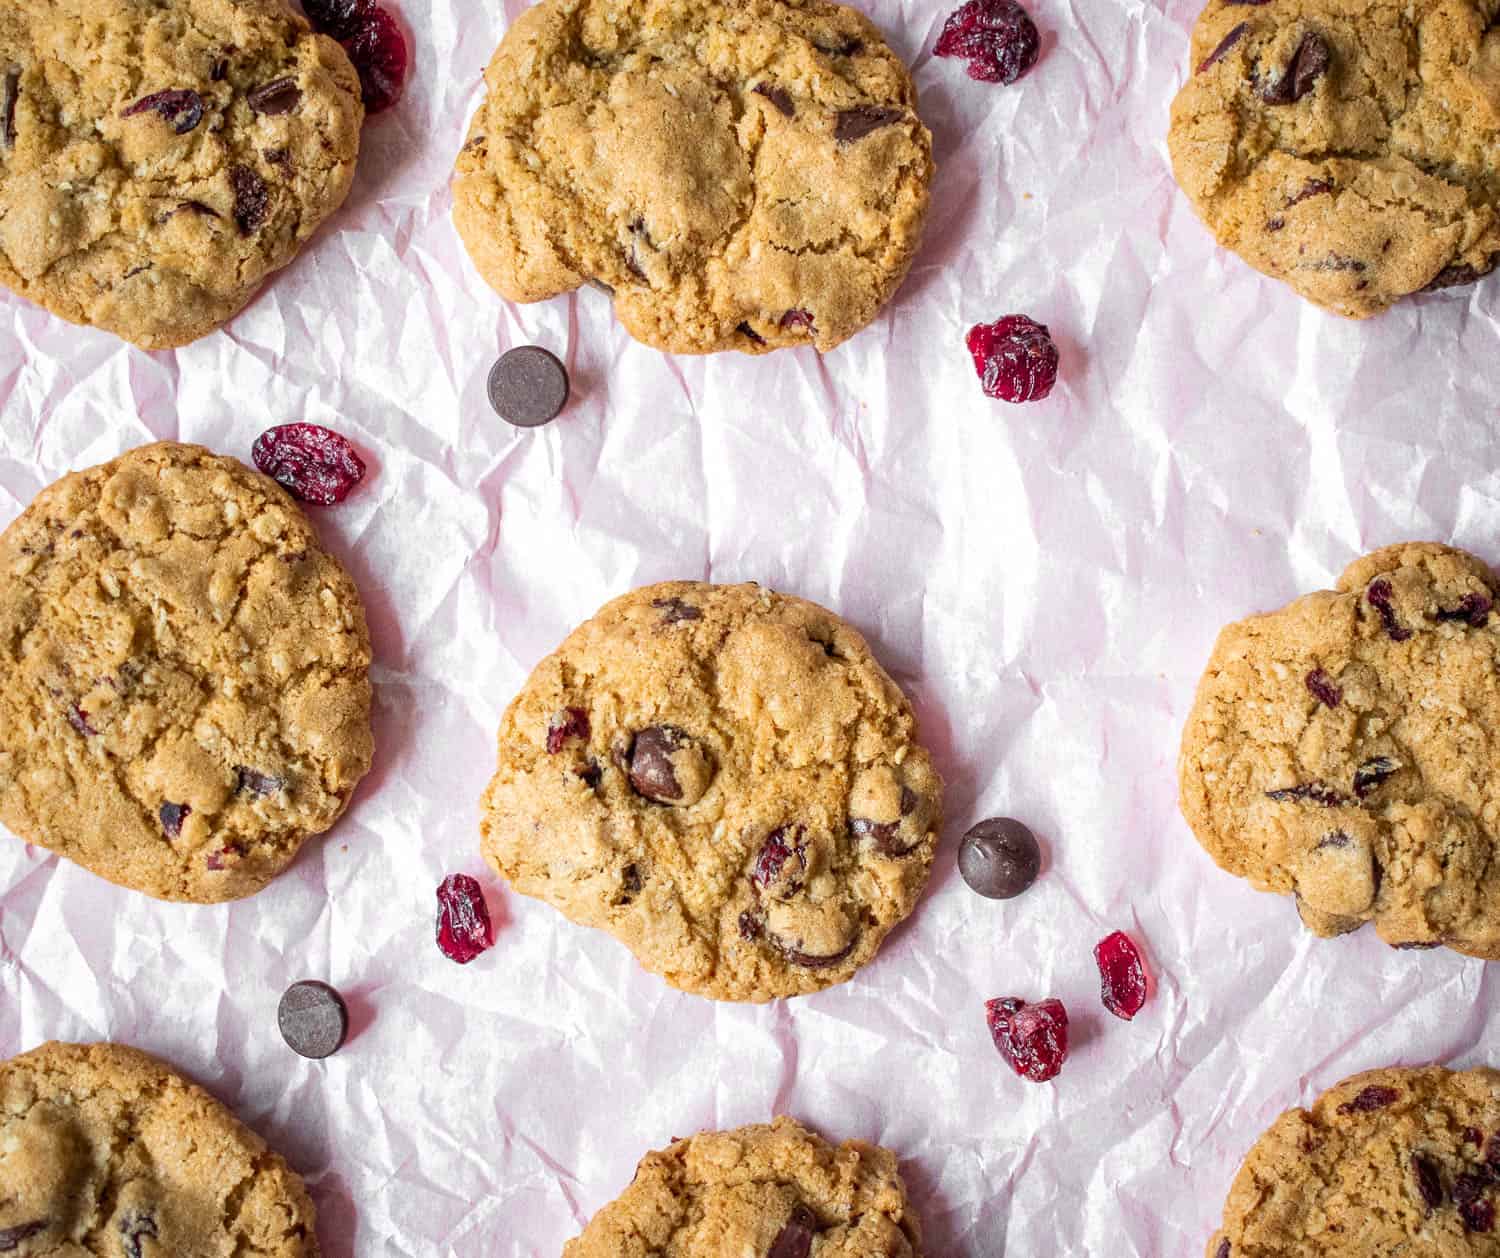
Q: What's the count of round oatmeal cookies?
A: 9